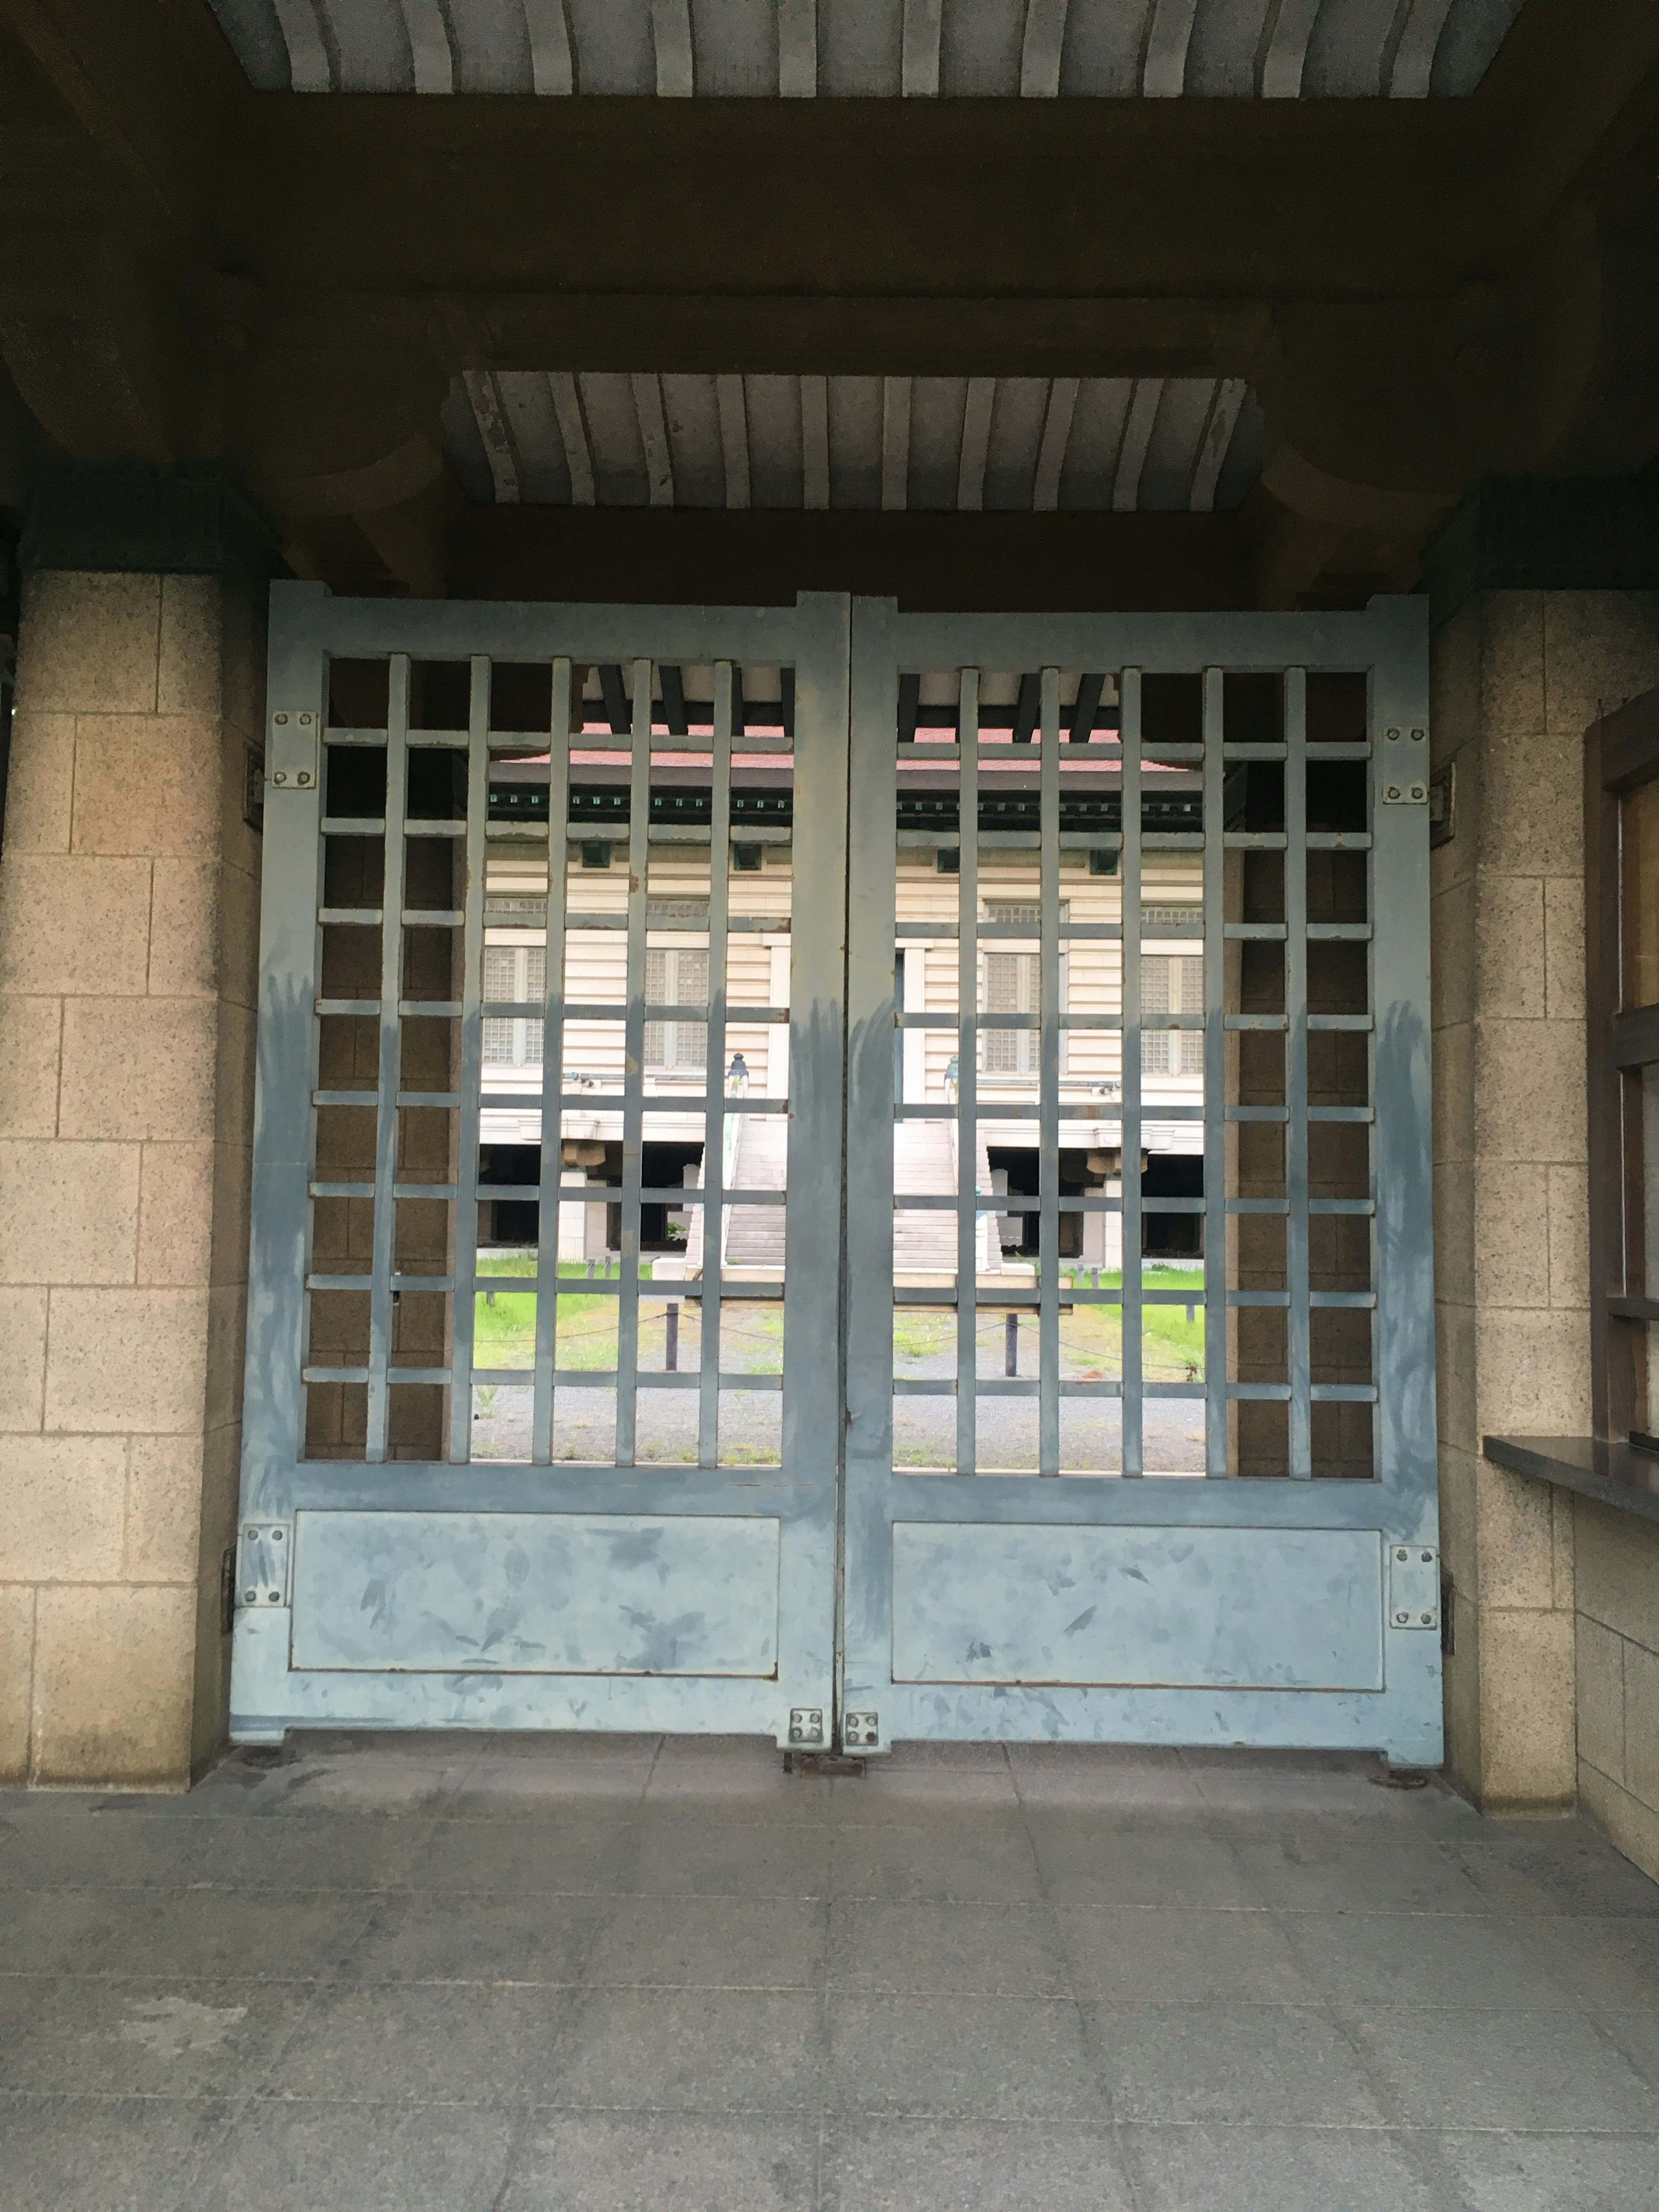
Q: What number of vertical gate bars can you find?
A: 10